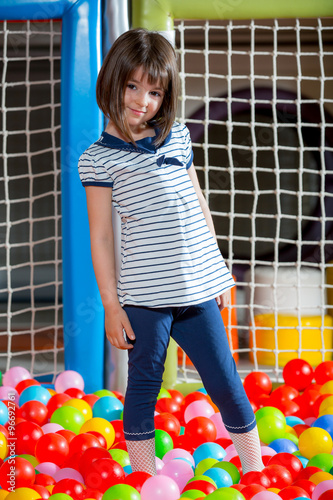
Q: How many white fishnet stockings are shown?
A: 2